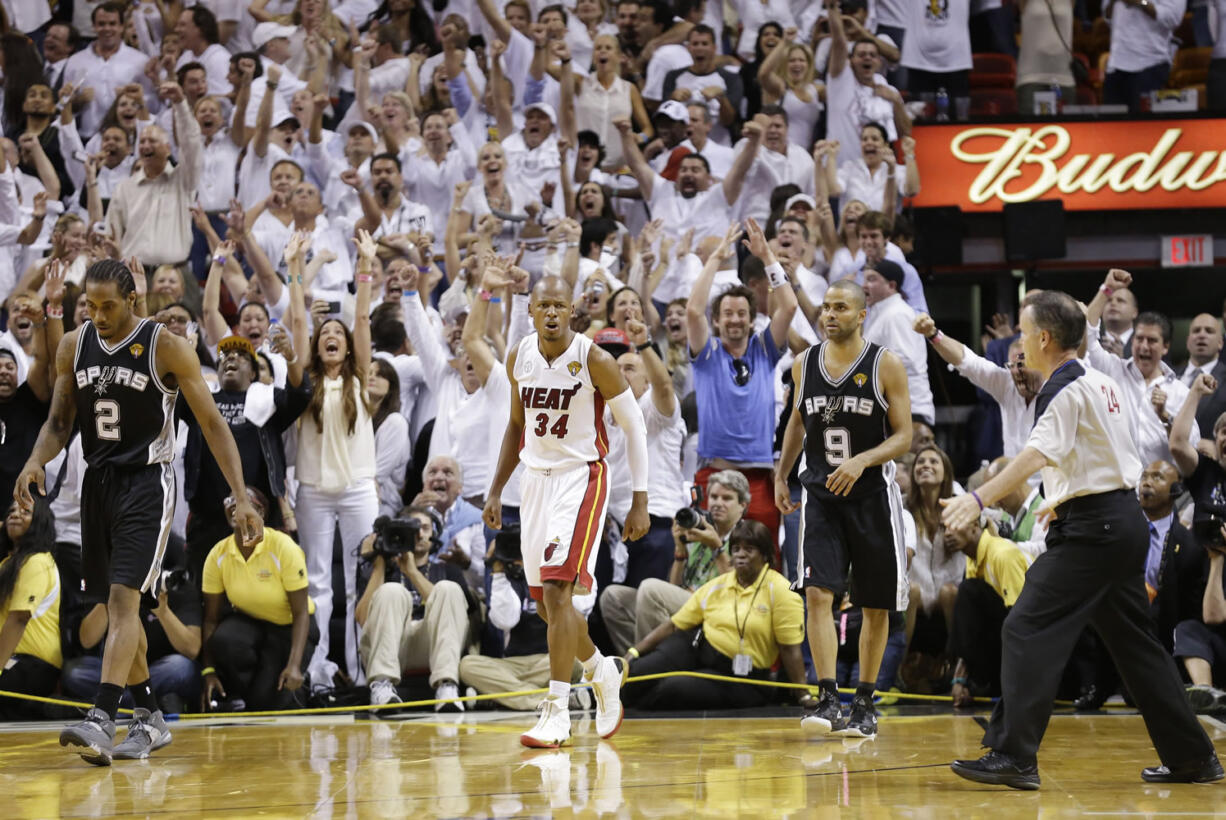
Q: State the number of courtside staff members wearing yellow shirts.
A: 4